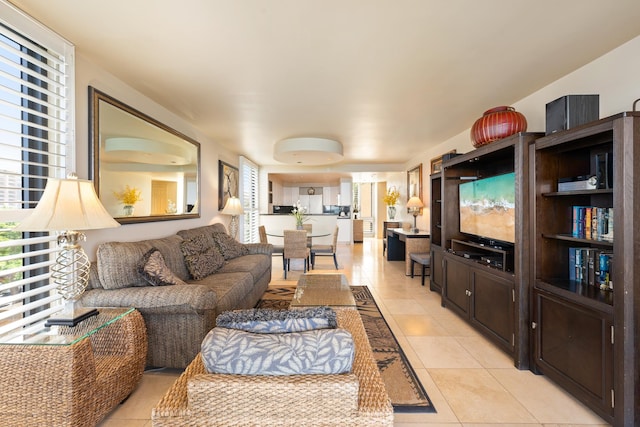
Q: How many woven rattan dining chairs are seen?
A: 4